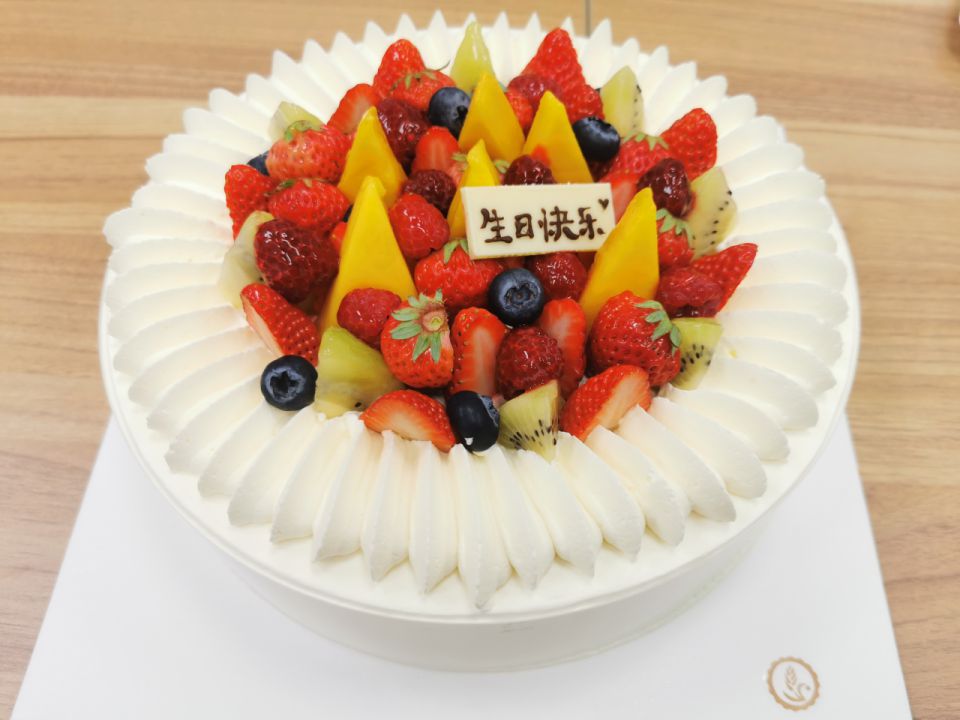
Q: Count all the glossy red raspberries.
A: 11